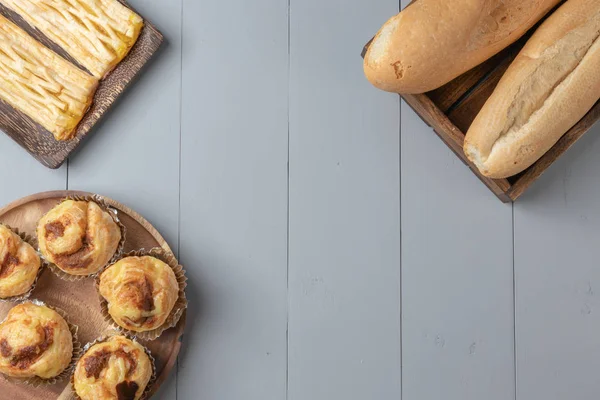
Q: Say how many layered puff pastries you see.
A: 2